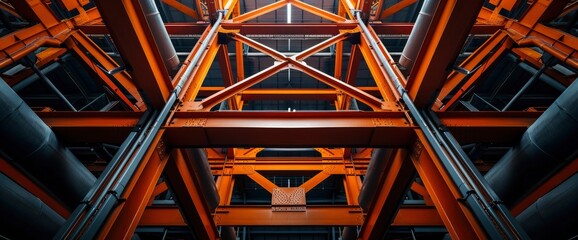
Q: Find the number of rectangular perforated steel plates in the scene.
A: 1